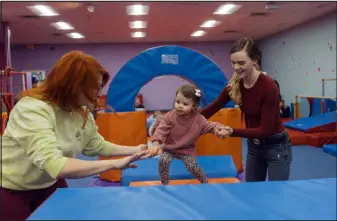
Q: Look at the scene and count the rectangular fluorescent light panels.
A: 9